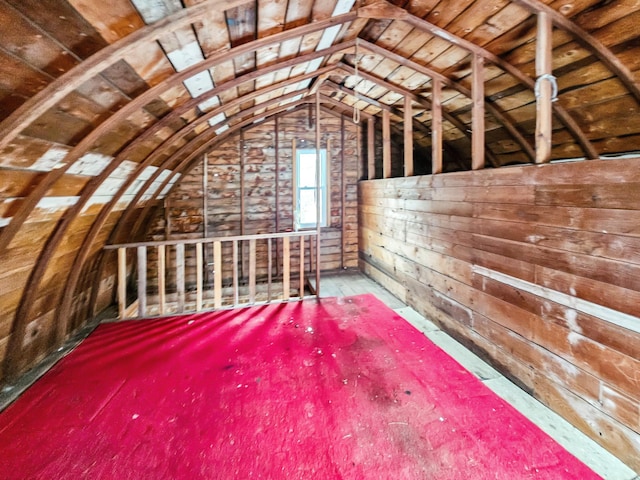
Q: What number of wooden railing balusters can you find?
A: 11